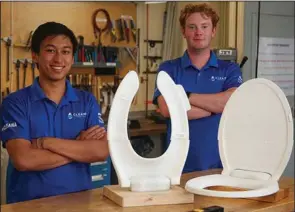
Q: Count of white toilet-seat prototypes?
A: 2